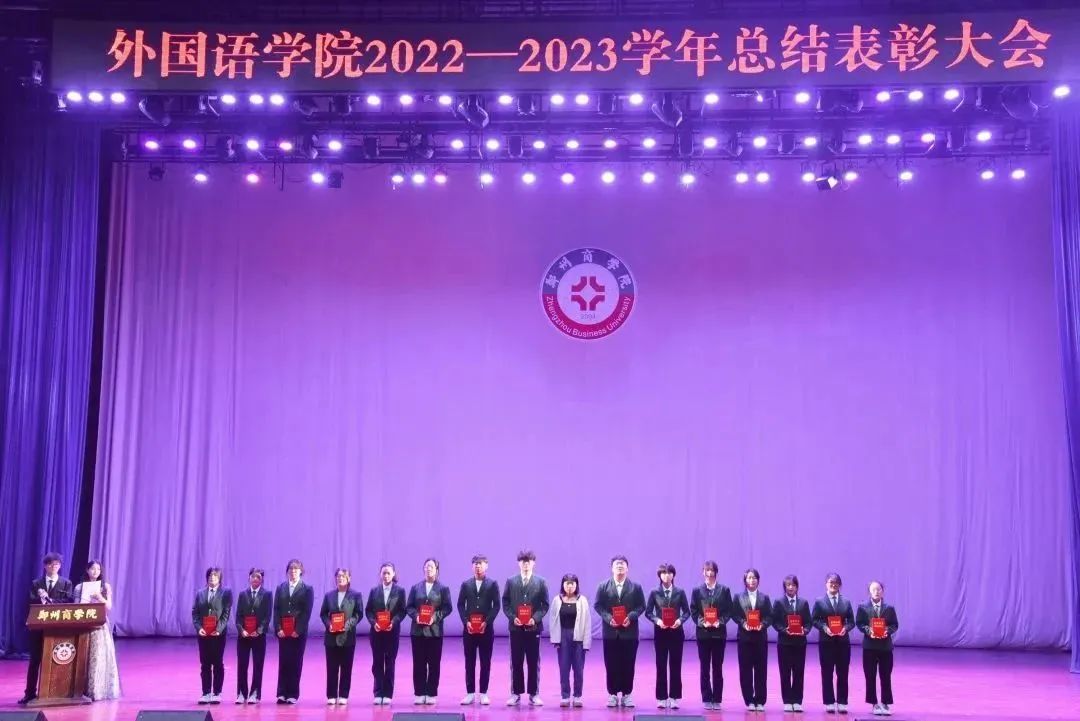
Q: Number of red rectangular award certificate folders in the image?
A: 15